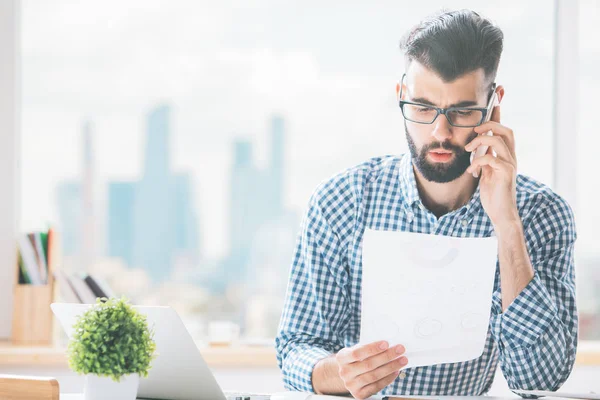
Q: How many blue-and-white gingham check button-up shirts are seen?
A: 1